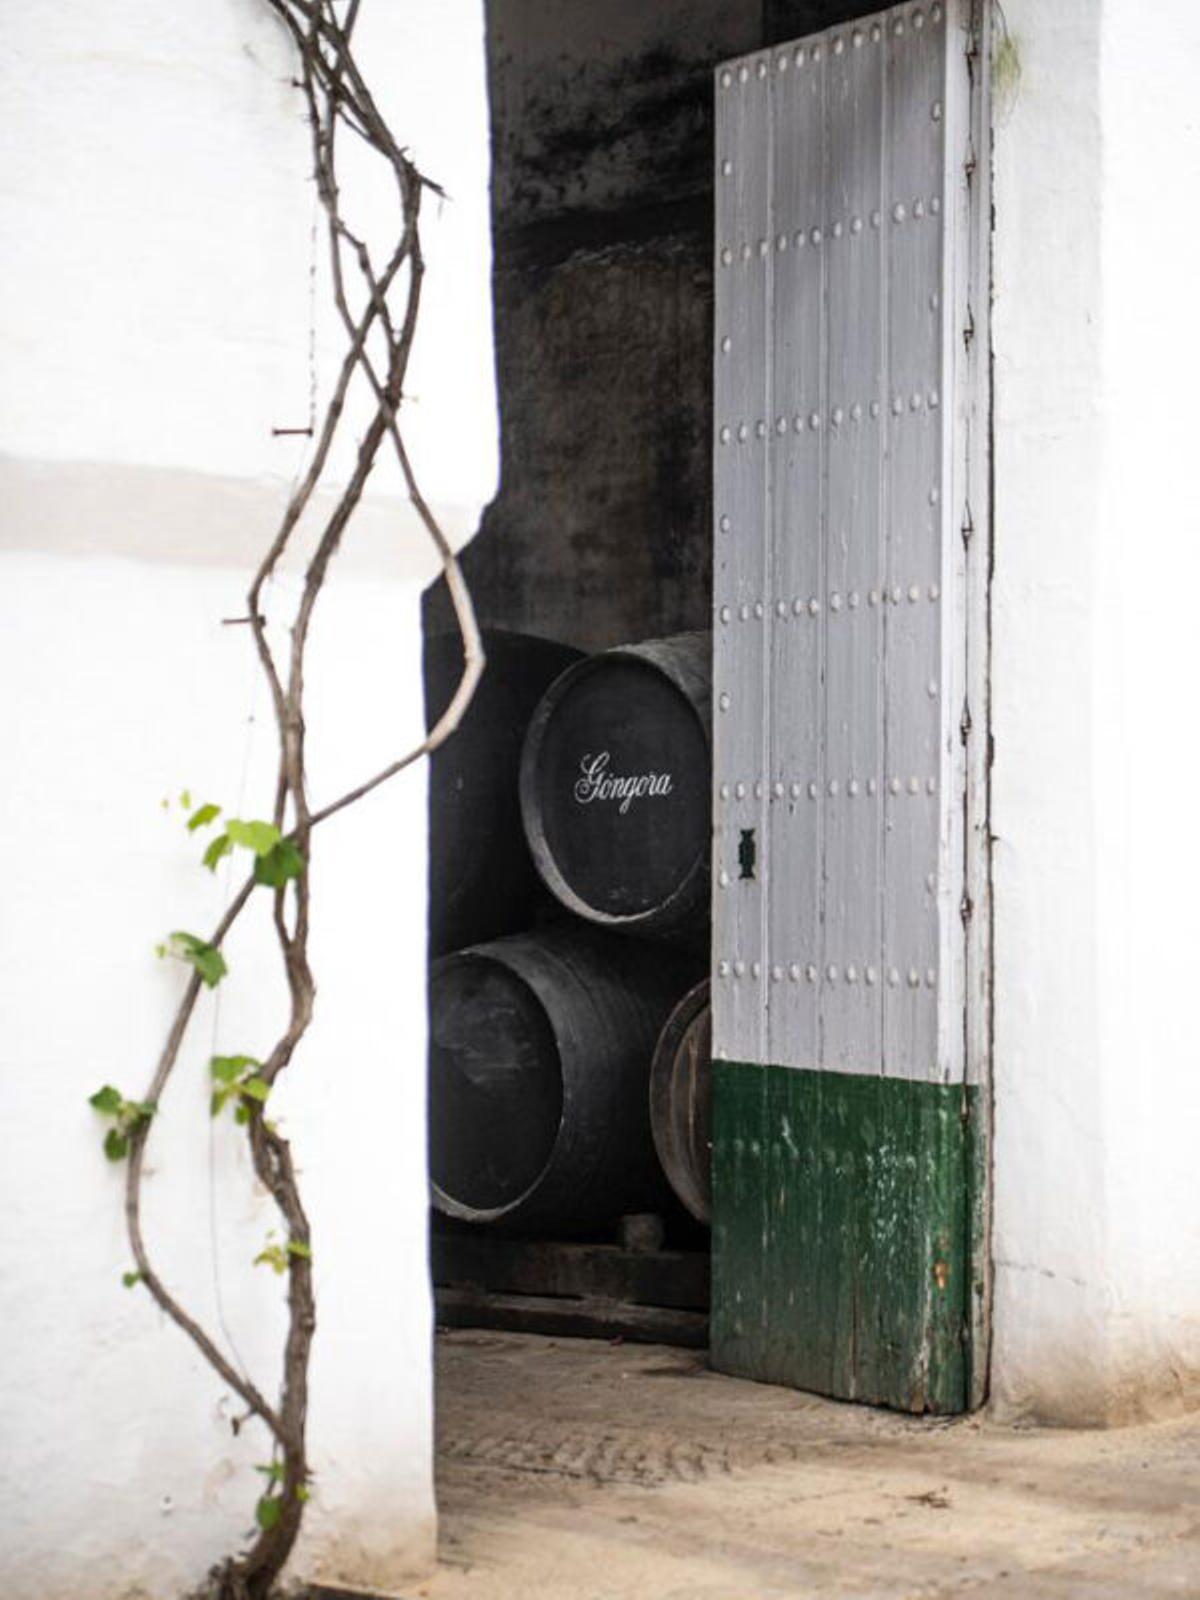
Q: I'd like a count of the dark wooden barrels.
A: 4